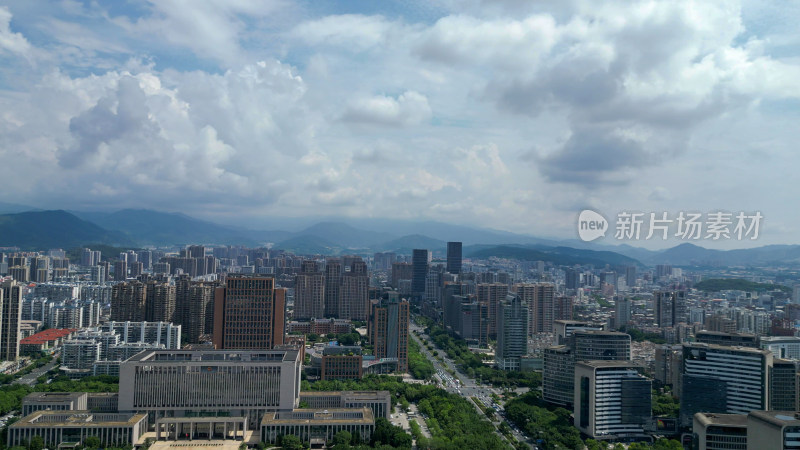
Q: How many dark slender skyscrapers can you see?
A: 2